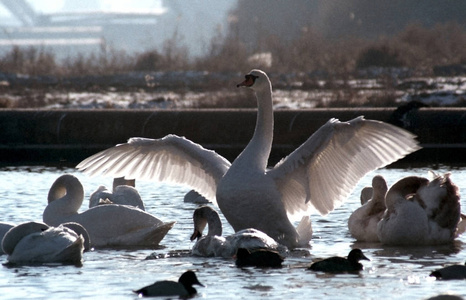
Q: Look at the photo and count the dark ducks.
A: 4